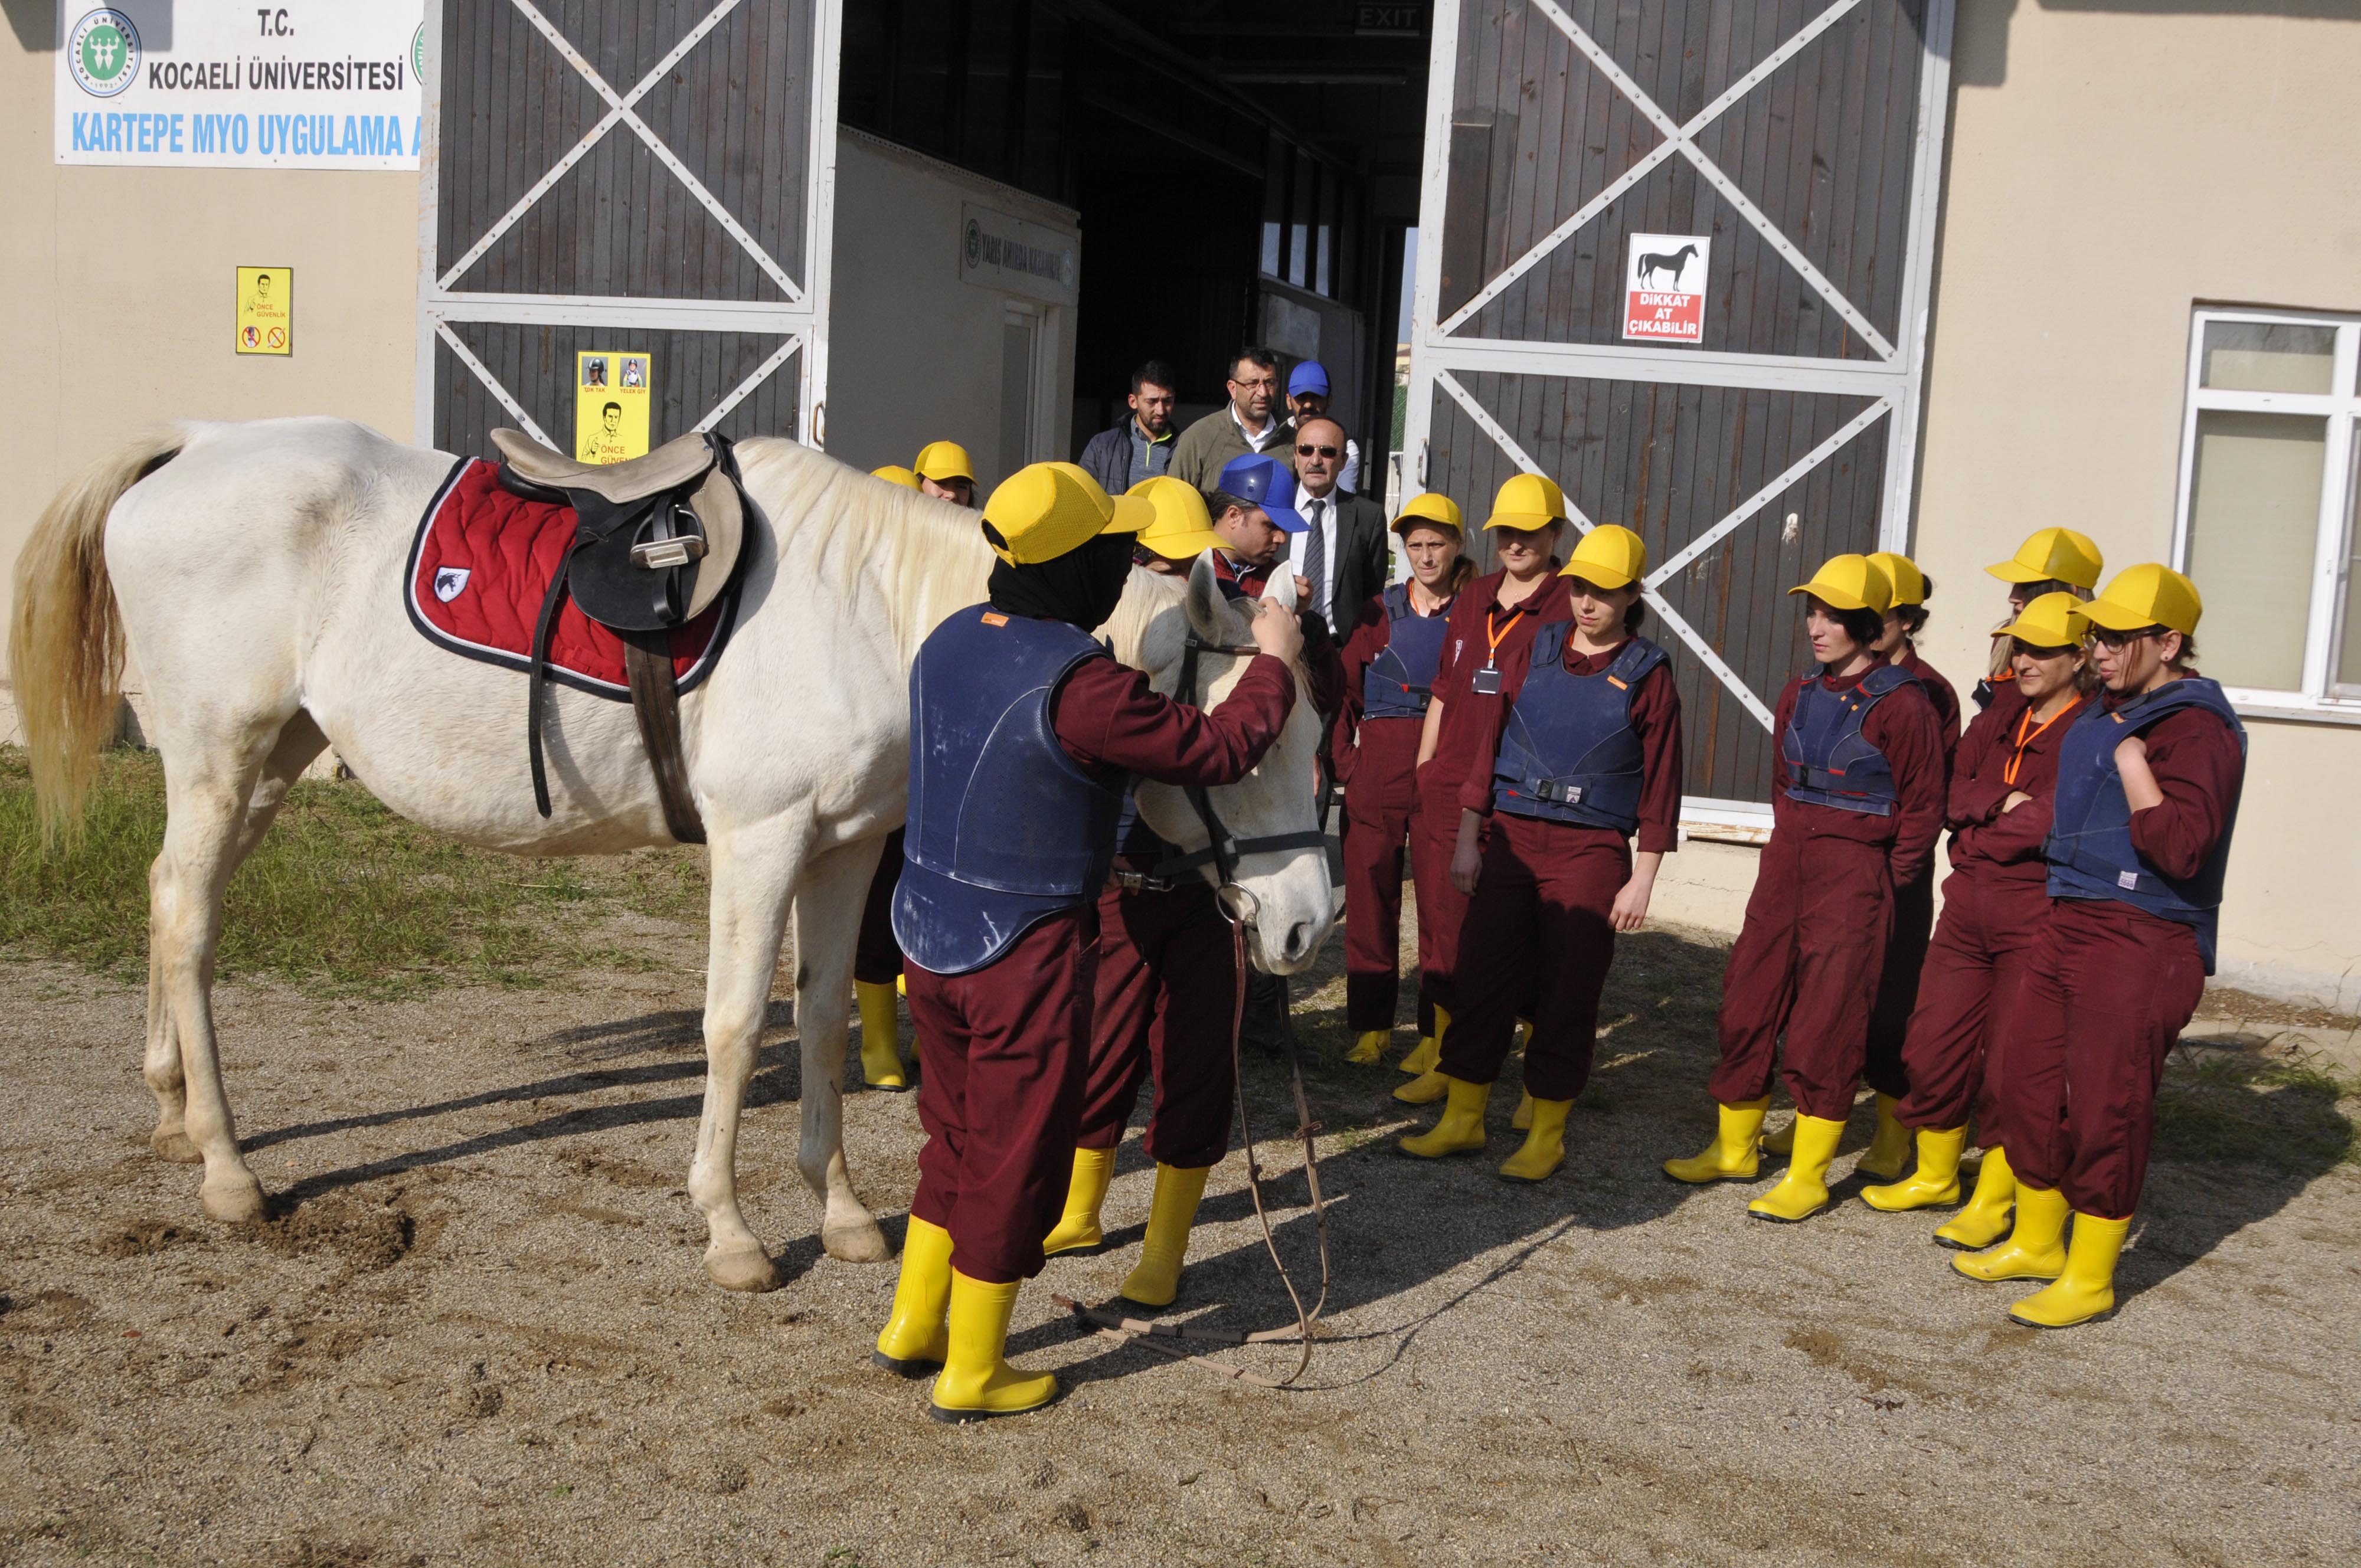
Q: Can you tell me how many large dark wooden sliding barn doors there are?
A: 2